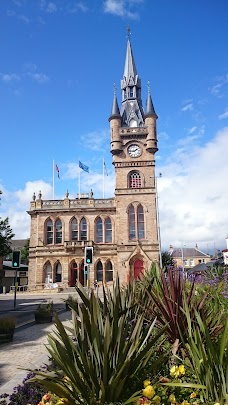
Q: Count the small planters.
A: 3